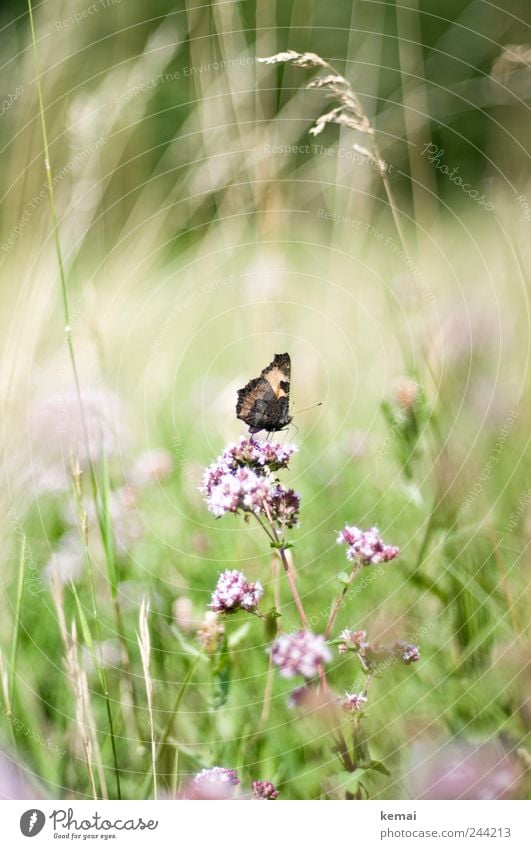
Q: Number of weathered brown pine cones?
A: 0